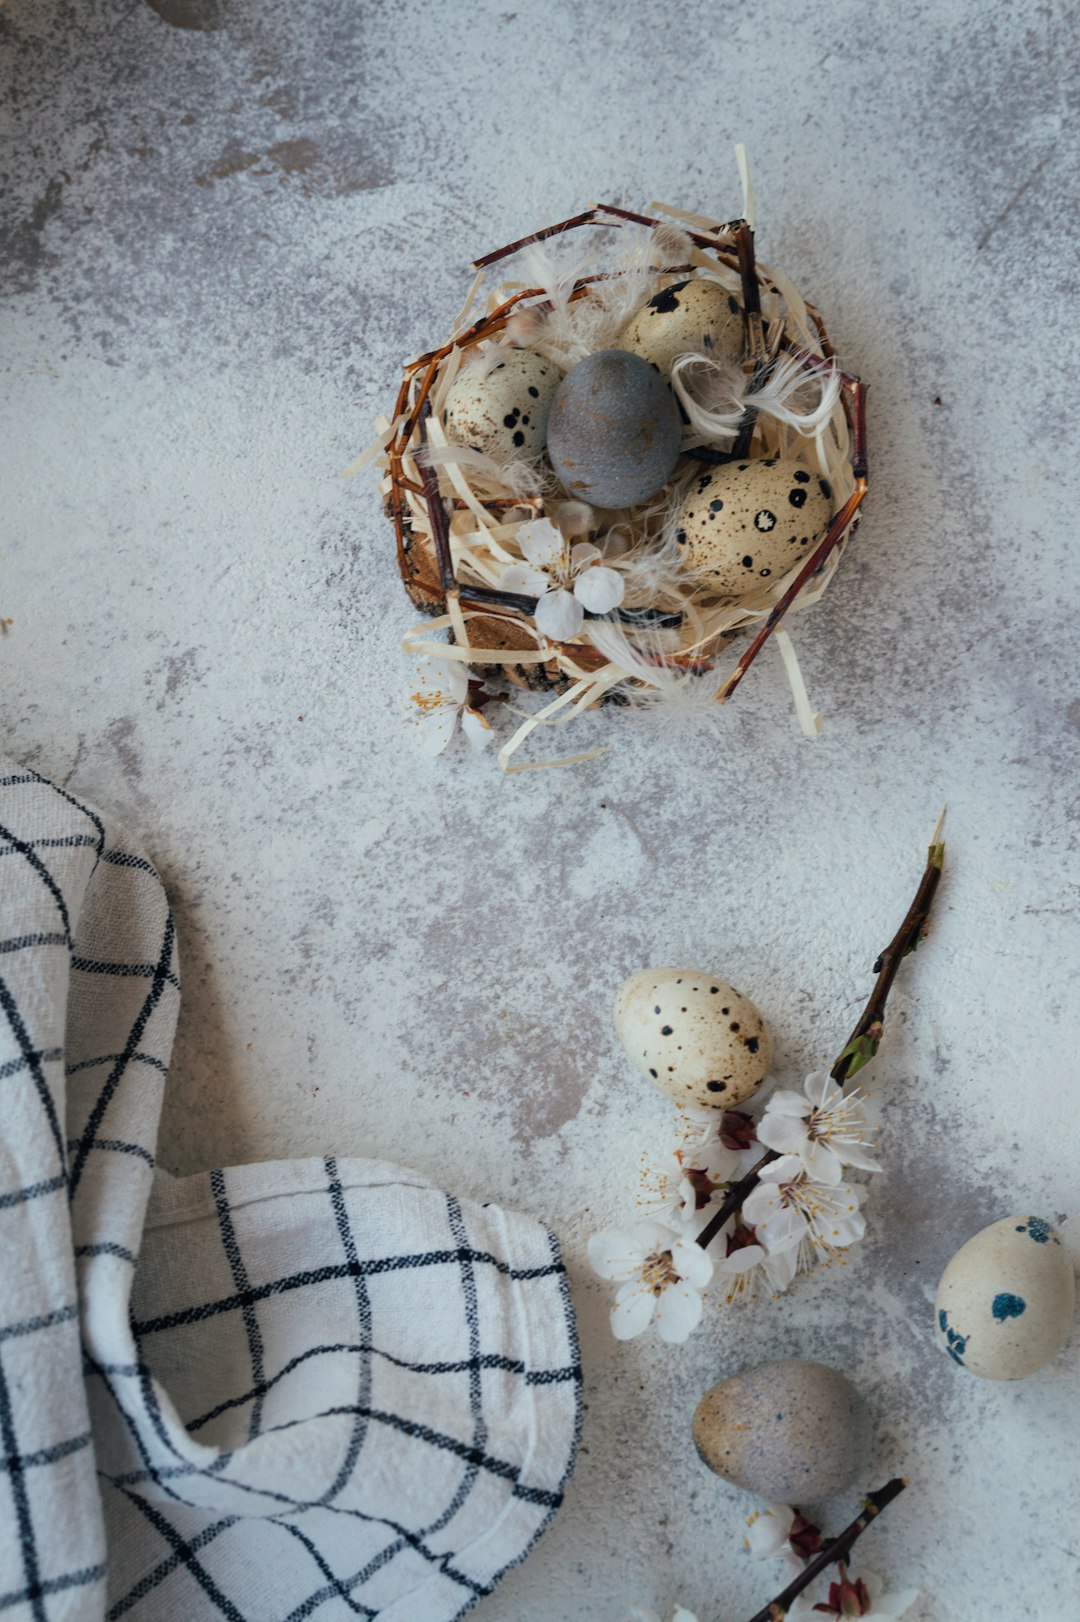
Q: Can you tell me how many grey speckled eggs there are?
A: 2